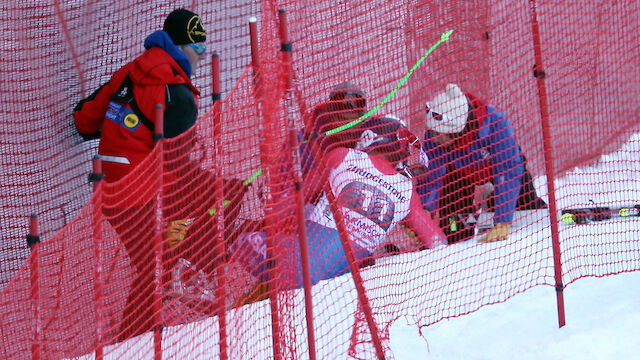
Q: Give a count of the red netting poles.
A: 8